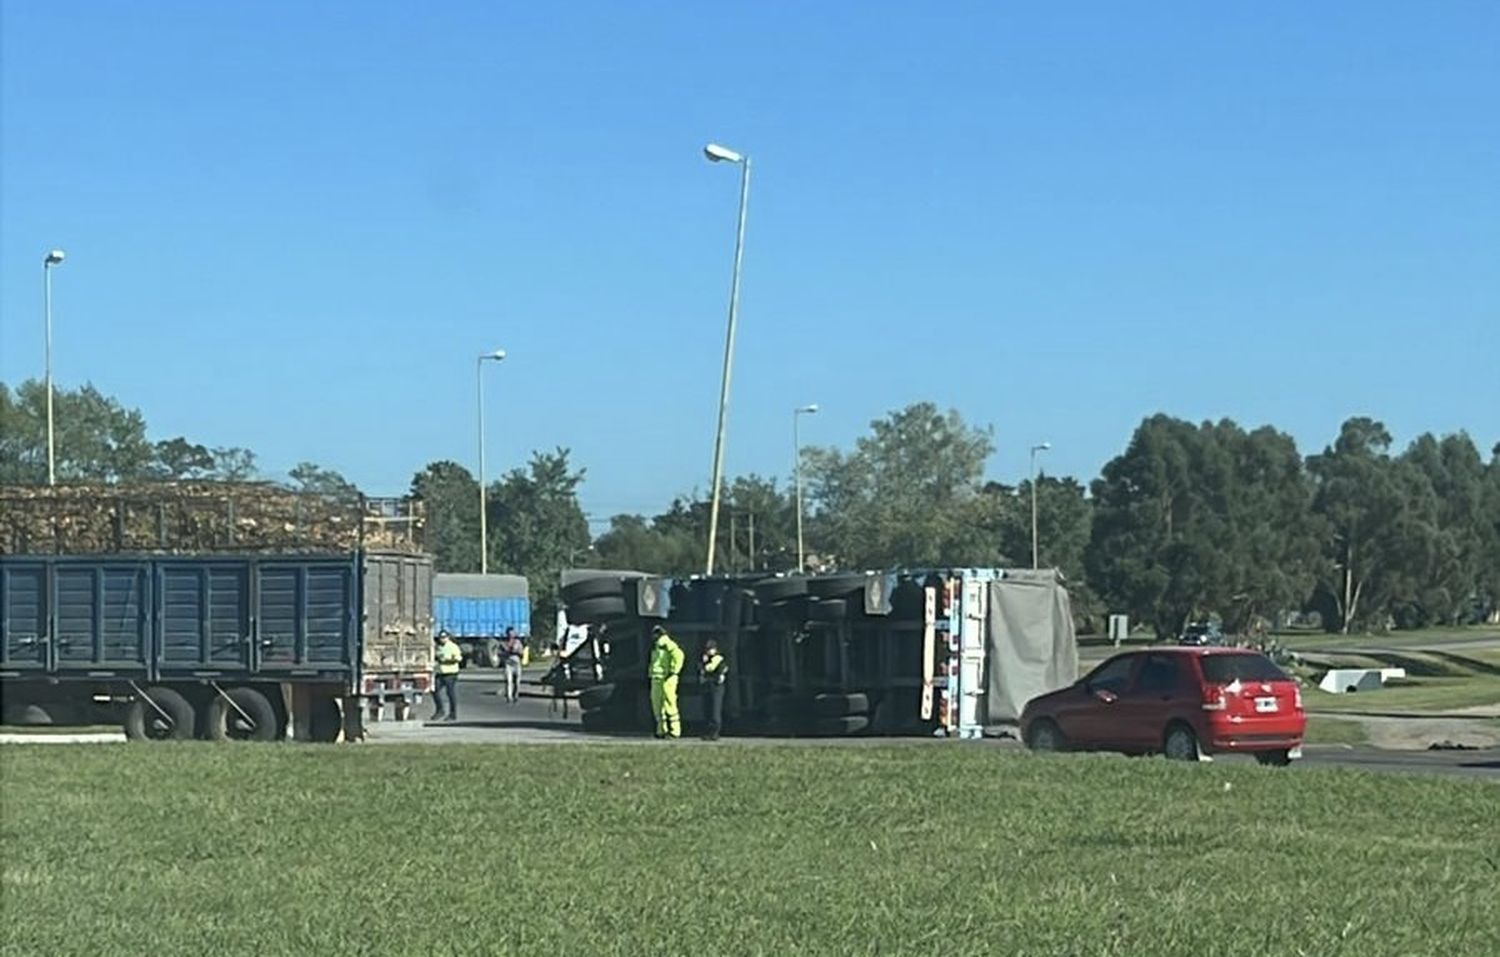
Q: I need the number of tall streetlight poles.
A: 5